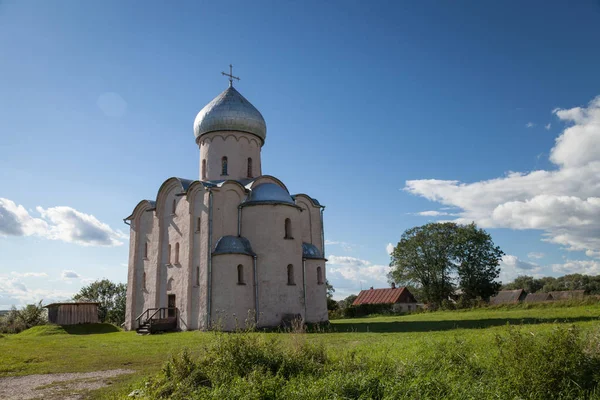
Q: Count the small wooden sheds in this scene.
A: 1